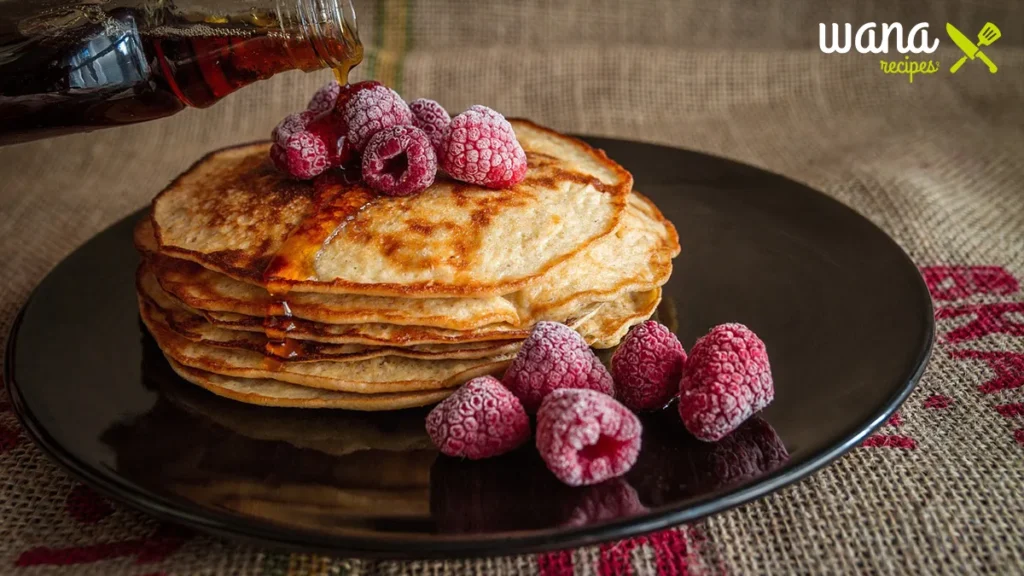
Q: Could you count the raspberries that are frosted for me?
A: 11